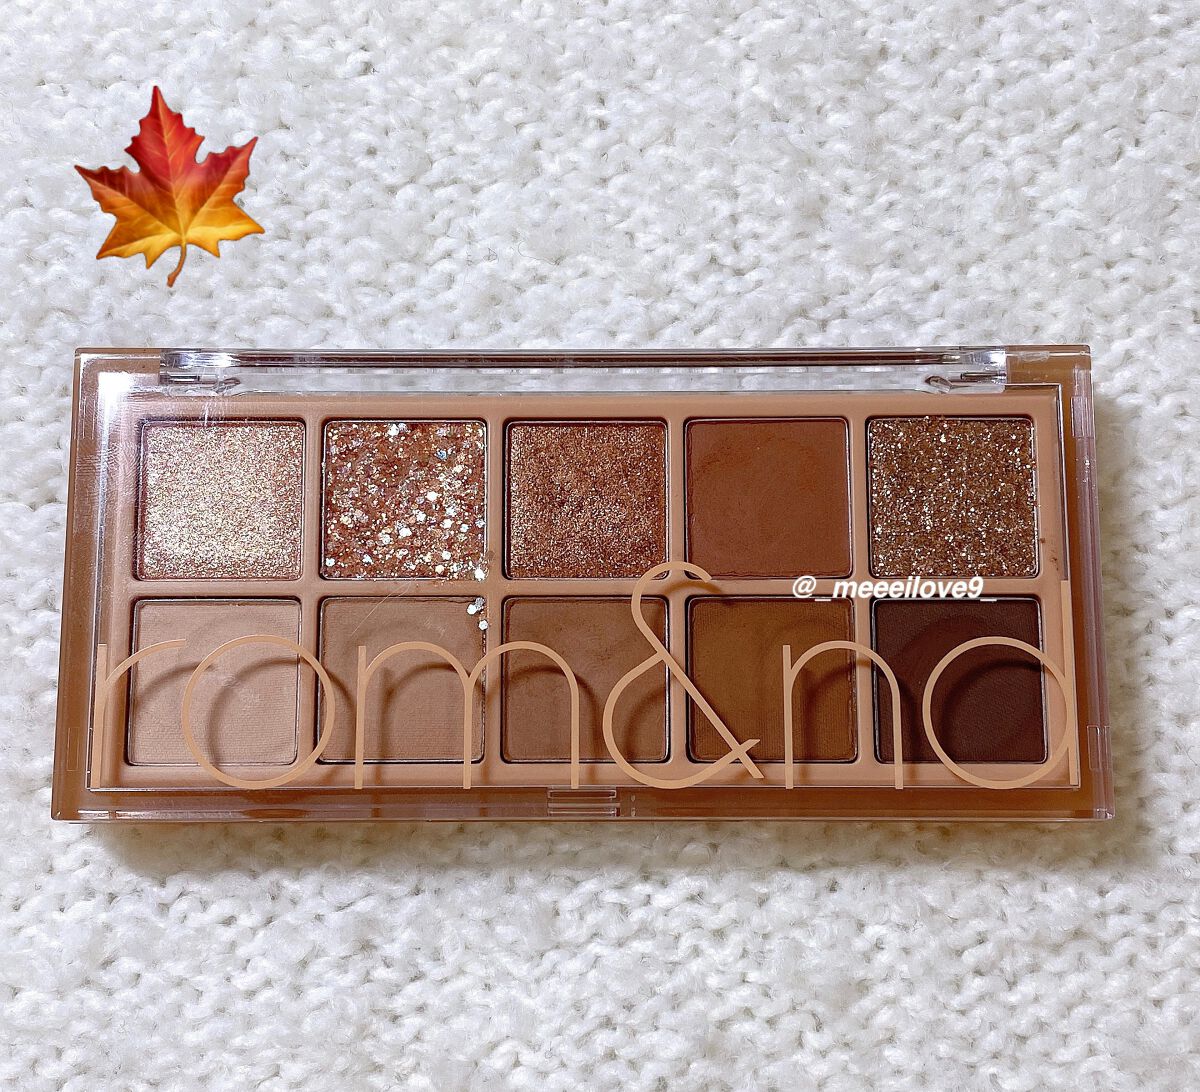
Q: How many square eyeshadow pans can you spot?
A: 10